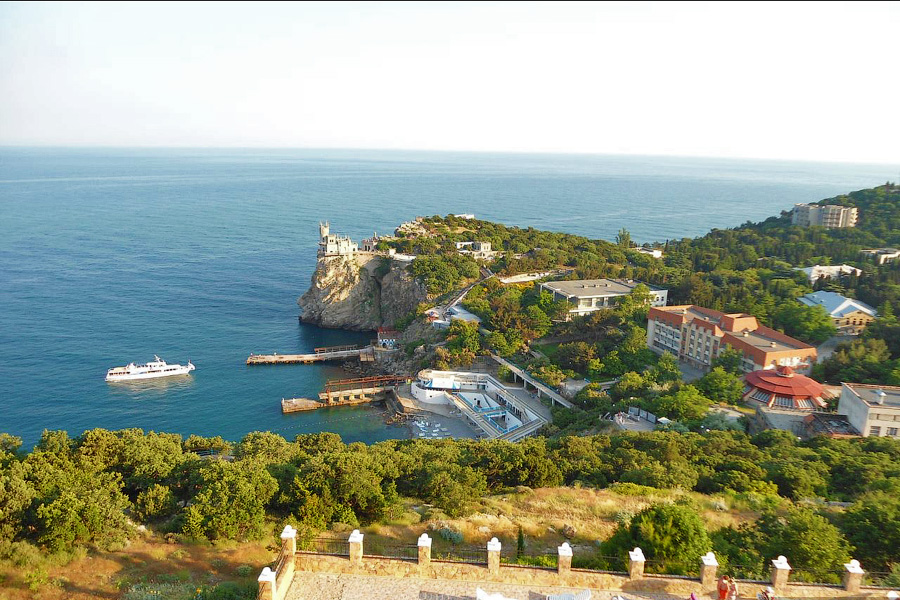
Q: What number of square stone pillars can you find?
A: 10